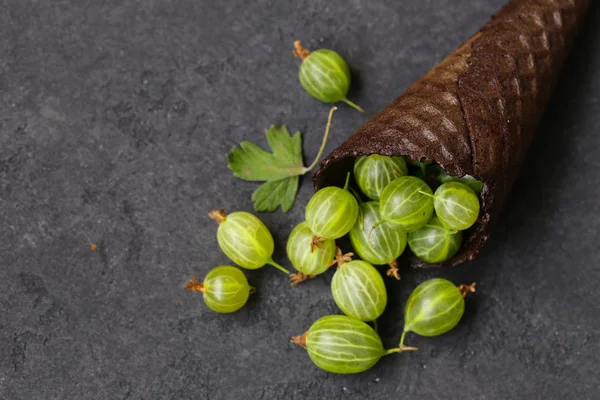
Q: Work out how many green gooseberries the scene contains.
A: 13